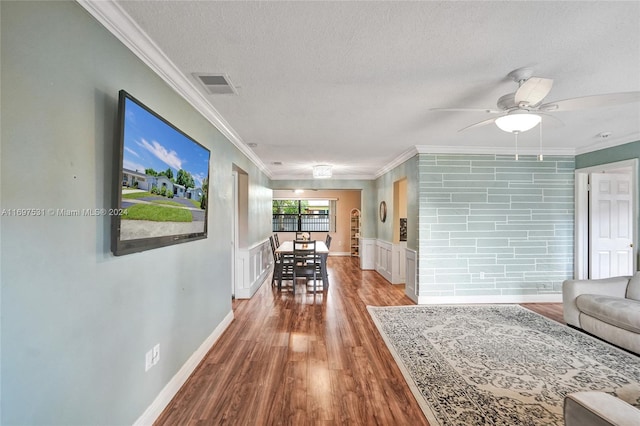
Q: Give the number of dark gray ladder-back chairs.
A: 5